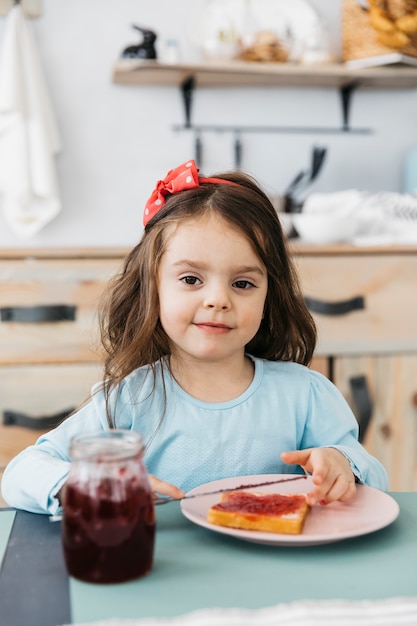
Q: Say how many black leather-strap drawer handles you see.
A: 4